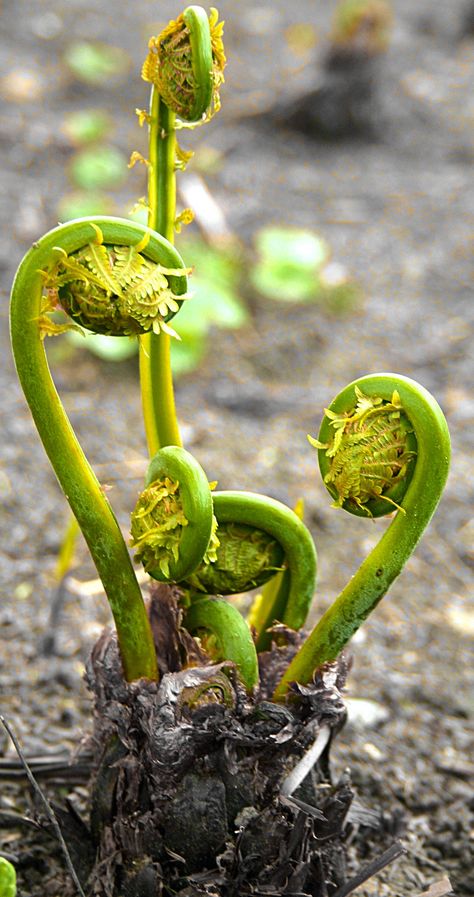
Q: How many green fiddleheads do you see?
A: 6